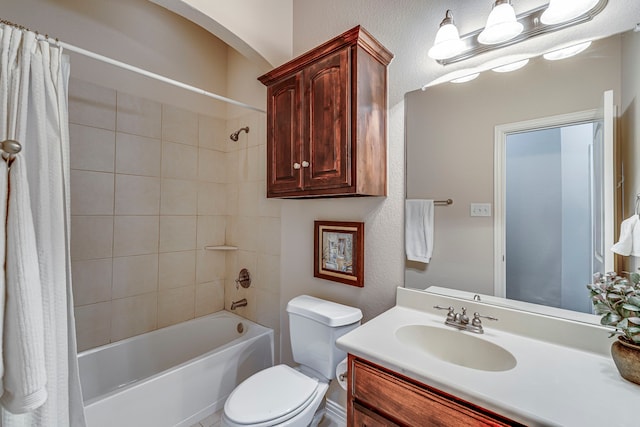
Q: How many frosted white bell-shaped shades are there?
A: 3